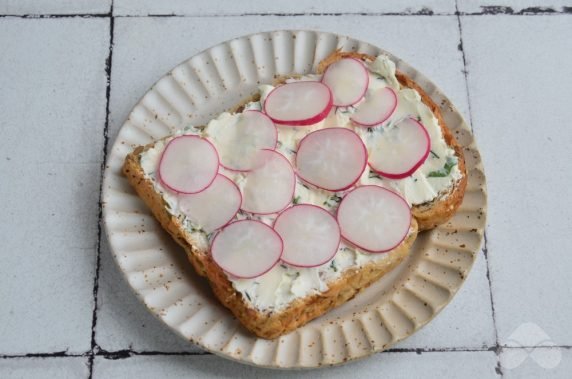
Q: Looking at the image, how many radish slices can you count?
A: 12